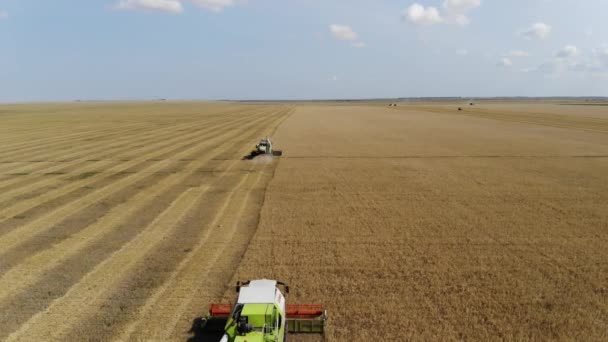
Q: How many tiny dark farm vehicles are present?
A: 4